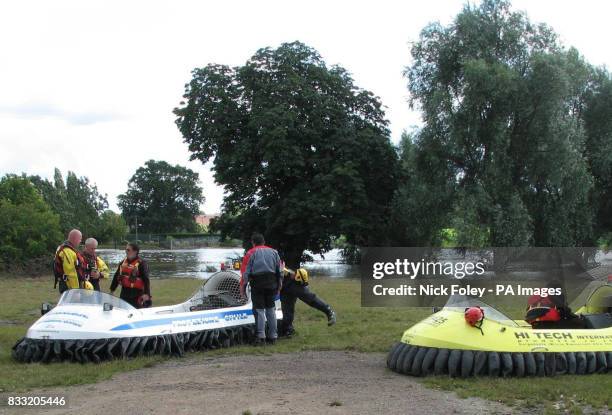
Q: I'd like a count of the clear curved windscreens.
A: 2